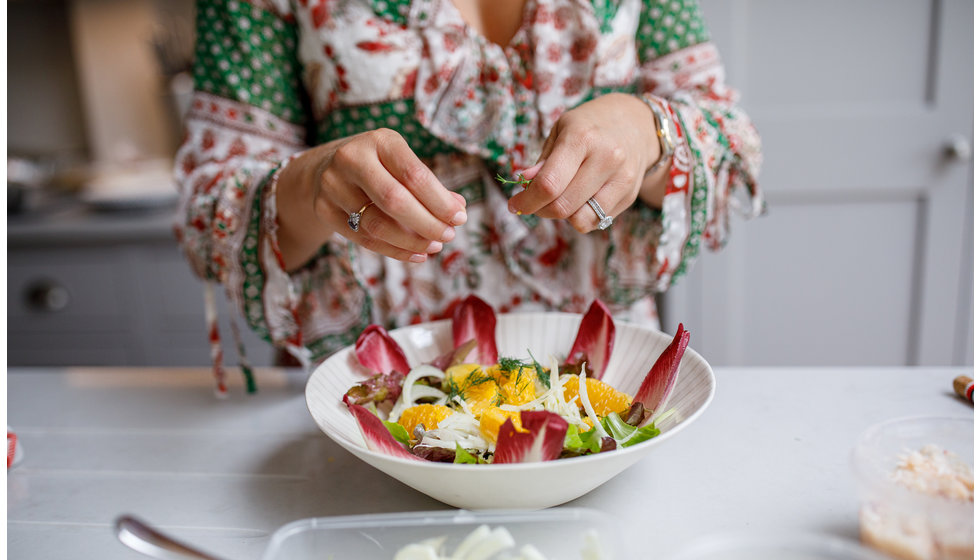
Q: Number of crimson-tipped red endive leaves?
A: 6